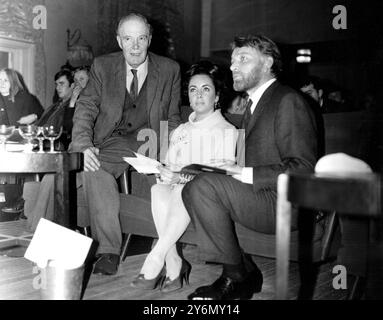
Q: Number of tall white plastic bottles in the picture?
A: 0